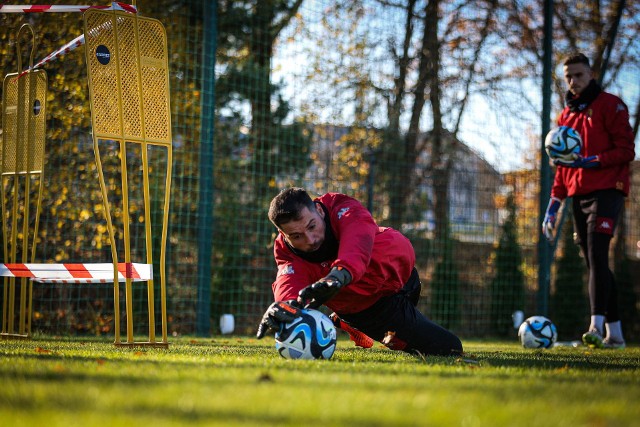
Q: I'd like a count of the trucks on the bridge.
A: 0